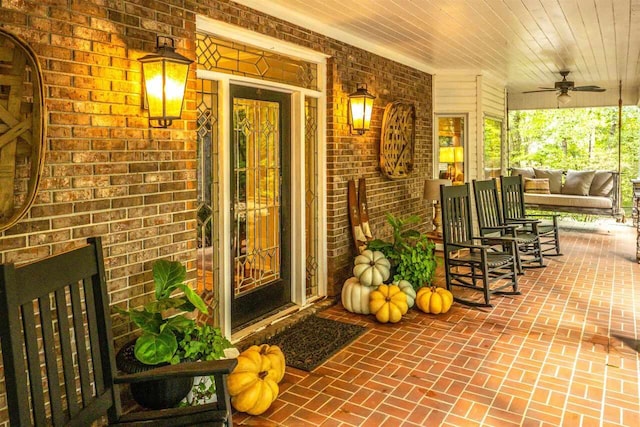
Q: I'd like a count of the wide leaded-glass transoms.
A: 1